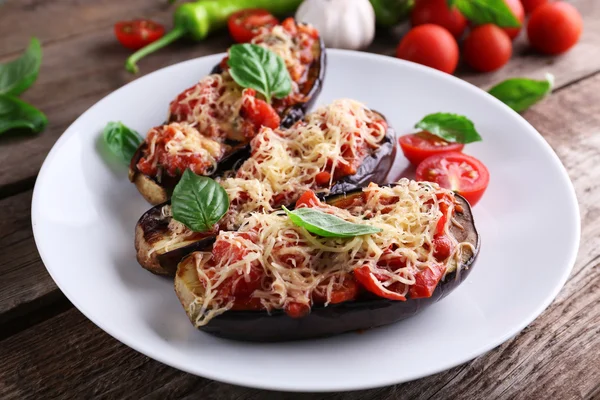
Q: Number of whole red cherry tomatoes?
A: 6